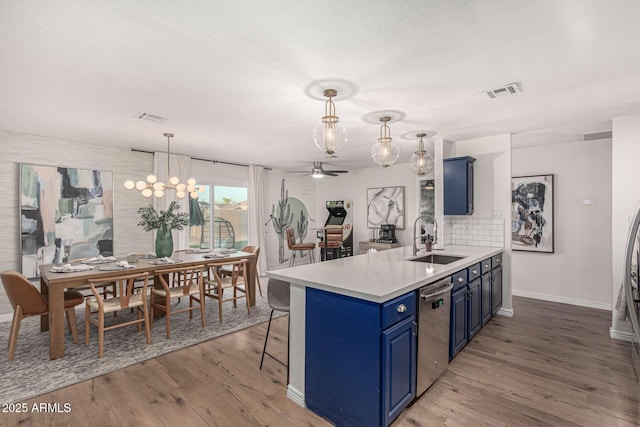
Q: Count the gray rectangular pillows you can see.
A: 0